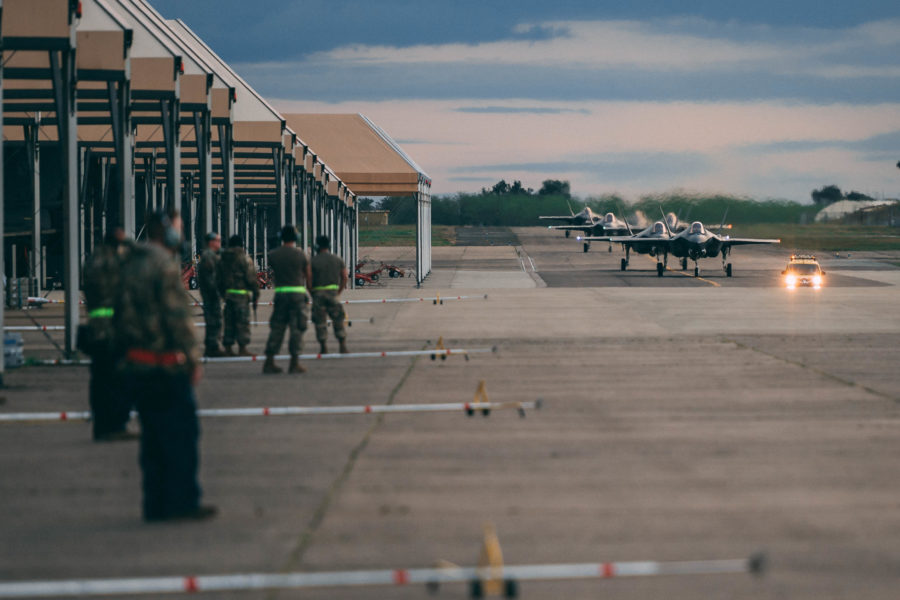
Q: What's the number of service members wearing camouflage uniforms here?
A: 6